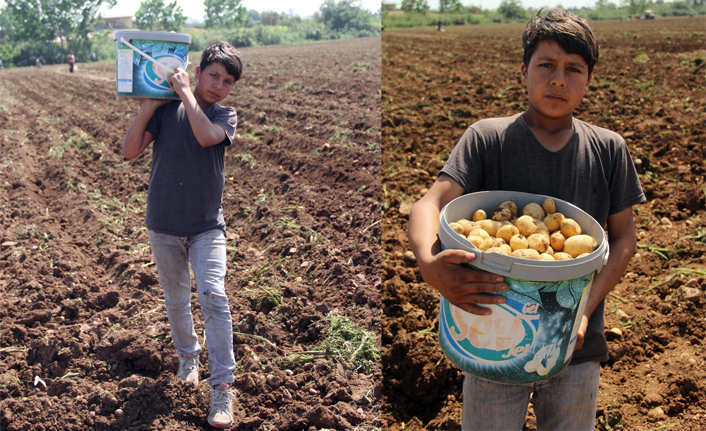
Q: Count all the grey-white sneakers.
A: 2